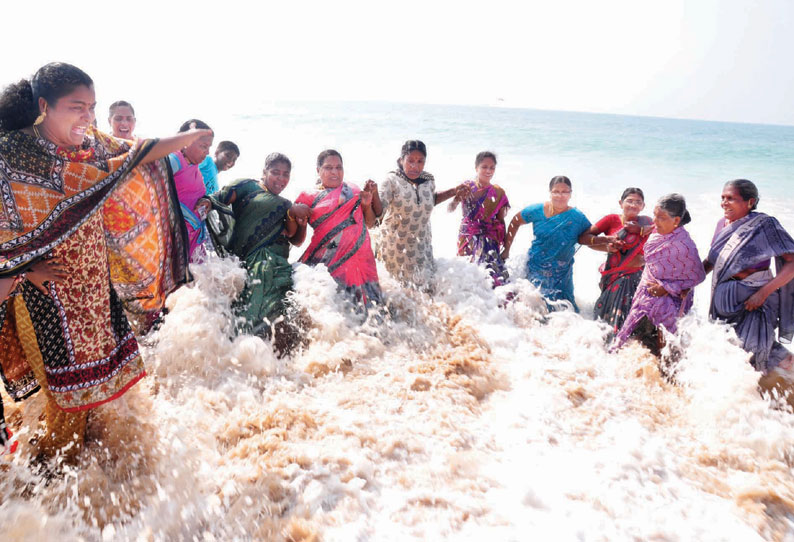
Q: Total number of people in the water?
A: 12